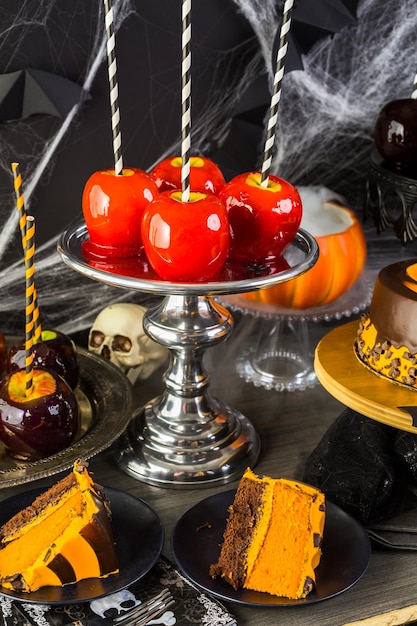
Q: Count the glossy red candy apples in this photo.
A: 4